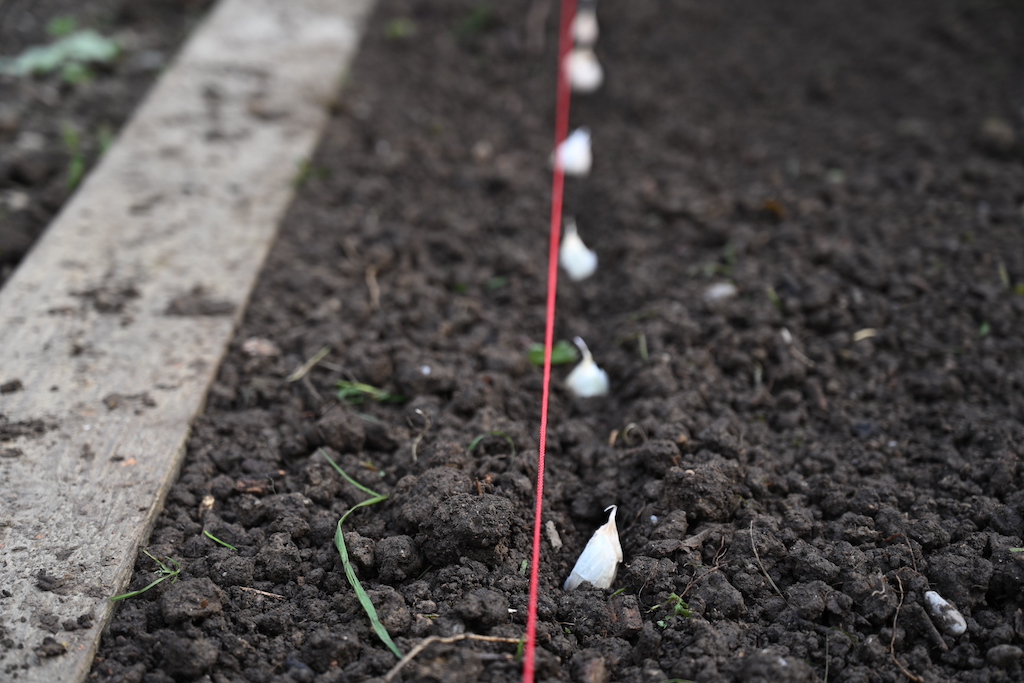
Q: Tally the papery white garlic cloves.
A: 6